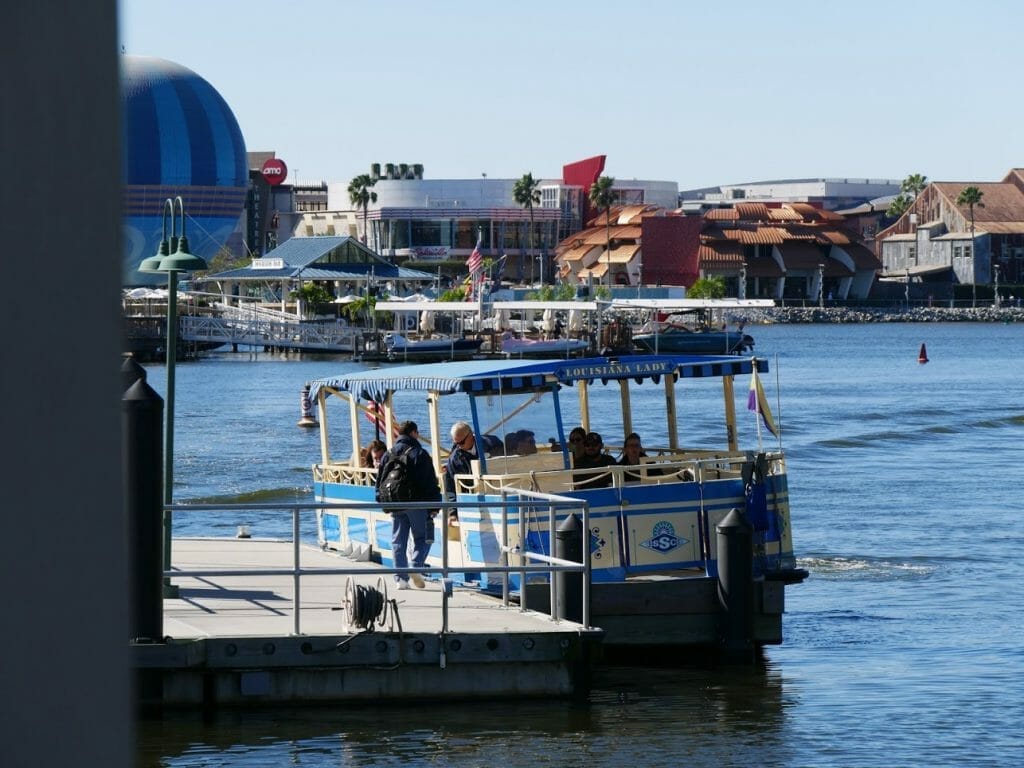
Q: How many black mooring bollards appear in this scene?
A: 4